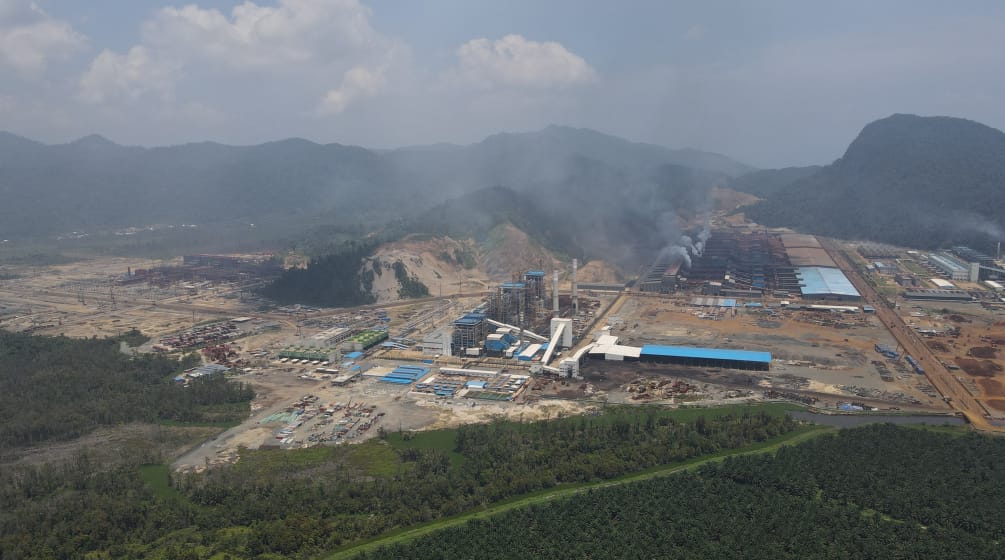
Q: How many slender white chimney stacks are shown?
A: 2